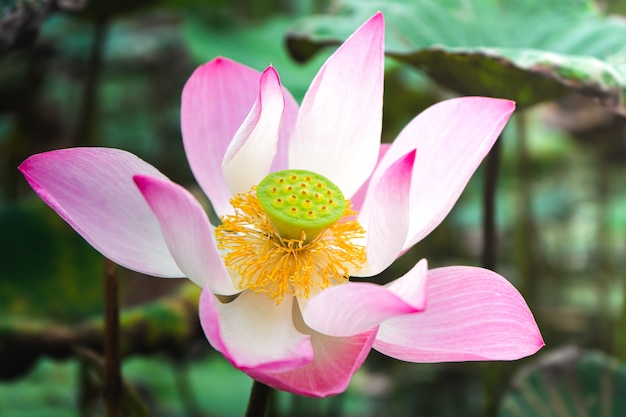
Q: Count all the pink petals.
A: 12